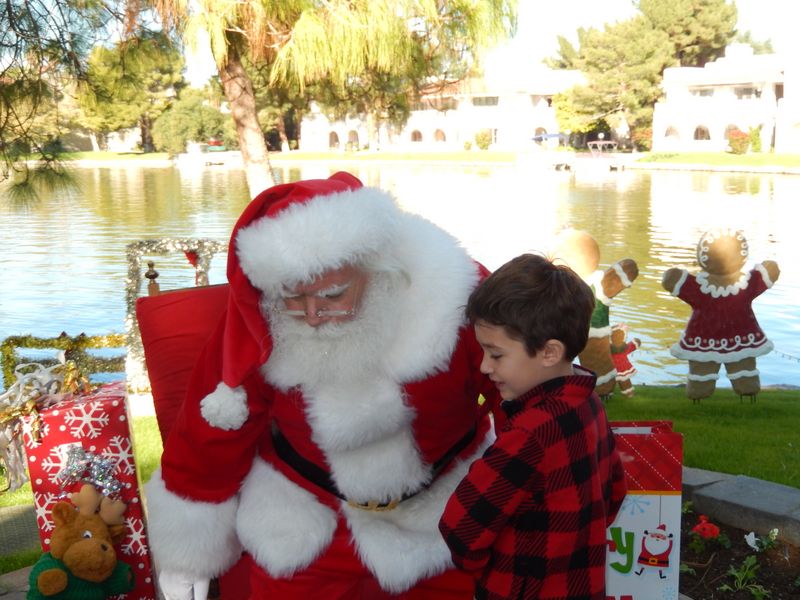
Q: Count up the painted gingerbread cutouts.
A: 3